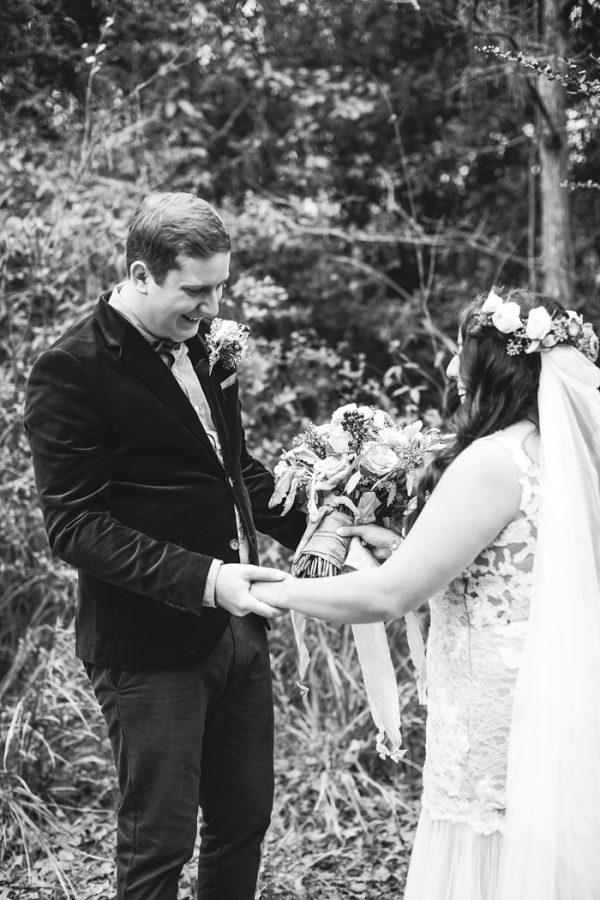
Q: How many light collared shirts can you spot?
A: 1